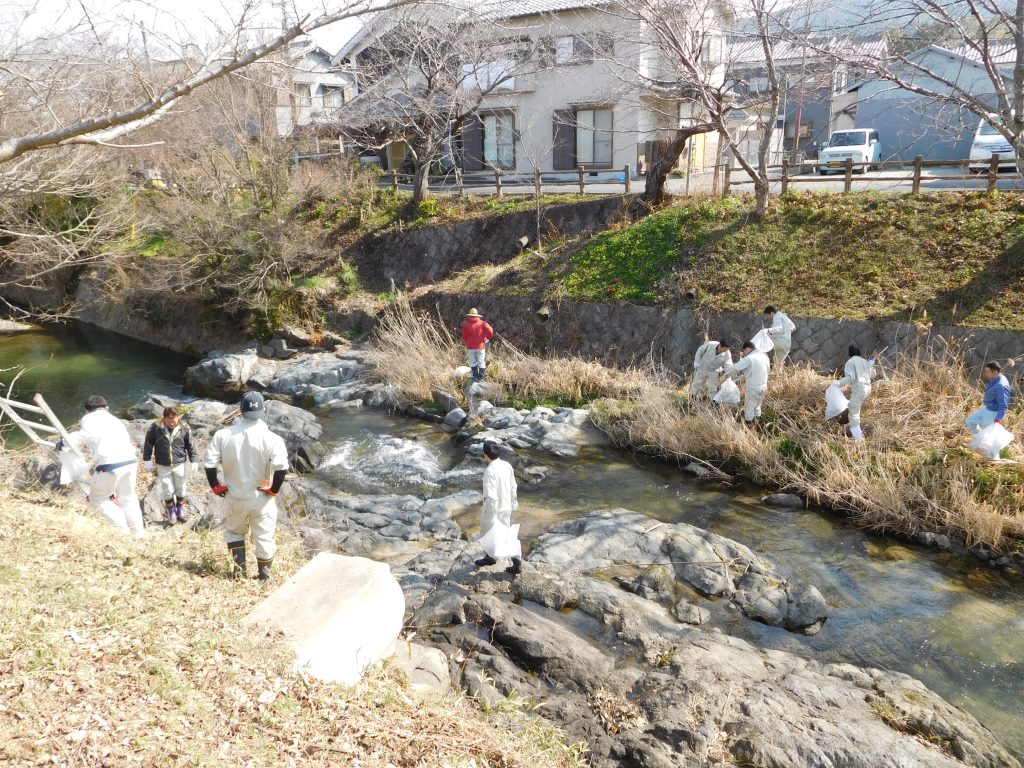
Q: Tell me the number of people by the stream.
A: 10